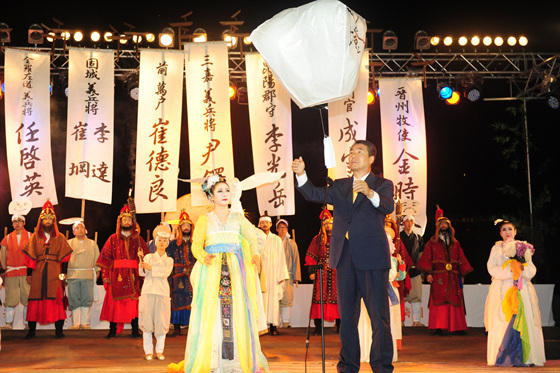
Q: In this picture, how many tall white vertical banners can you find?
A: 7